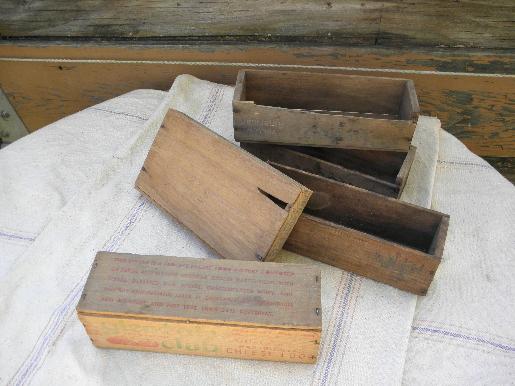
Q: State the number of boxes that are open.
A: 3